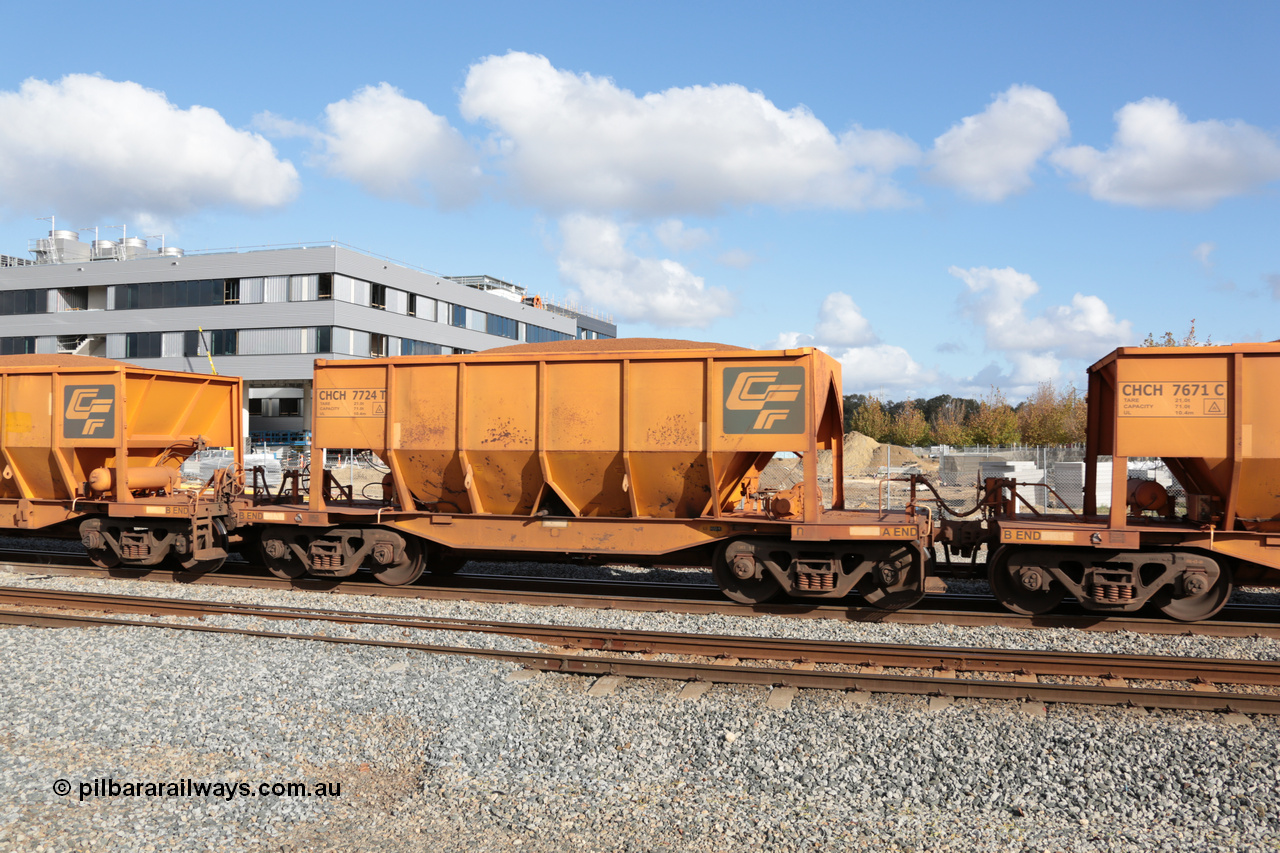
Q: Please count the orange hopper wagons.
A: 3